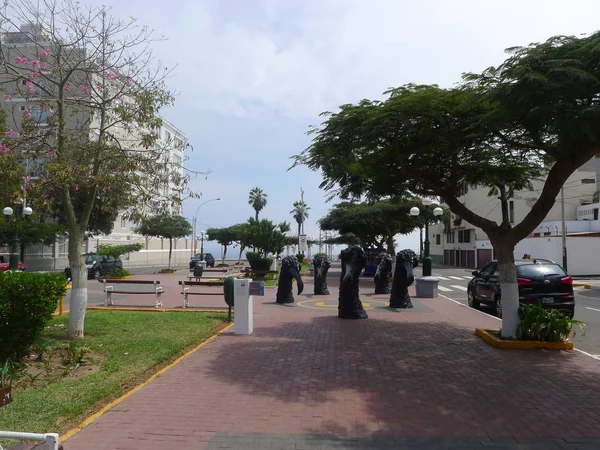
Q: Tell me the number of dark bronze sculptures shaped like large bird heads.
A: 5